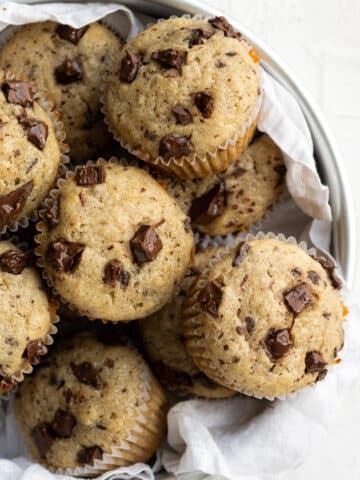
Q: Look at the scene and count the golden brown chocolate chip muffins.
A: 9